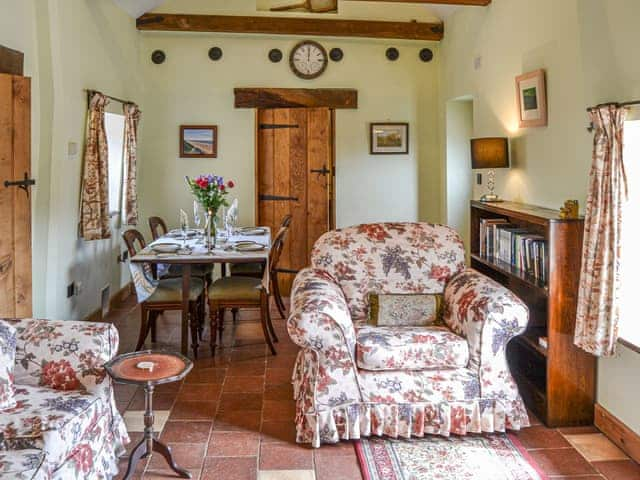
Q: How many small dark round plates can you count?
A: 6